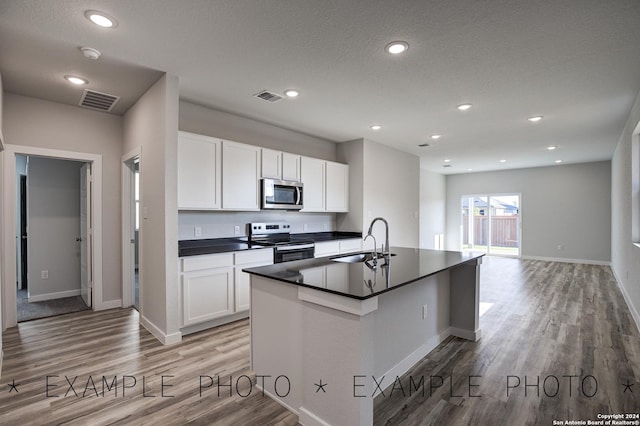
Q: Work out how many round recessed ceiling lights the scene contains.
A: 13